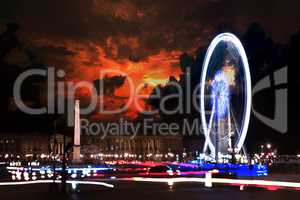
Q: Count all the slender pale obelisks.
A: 1